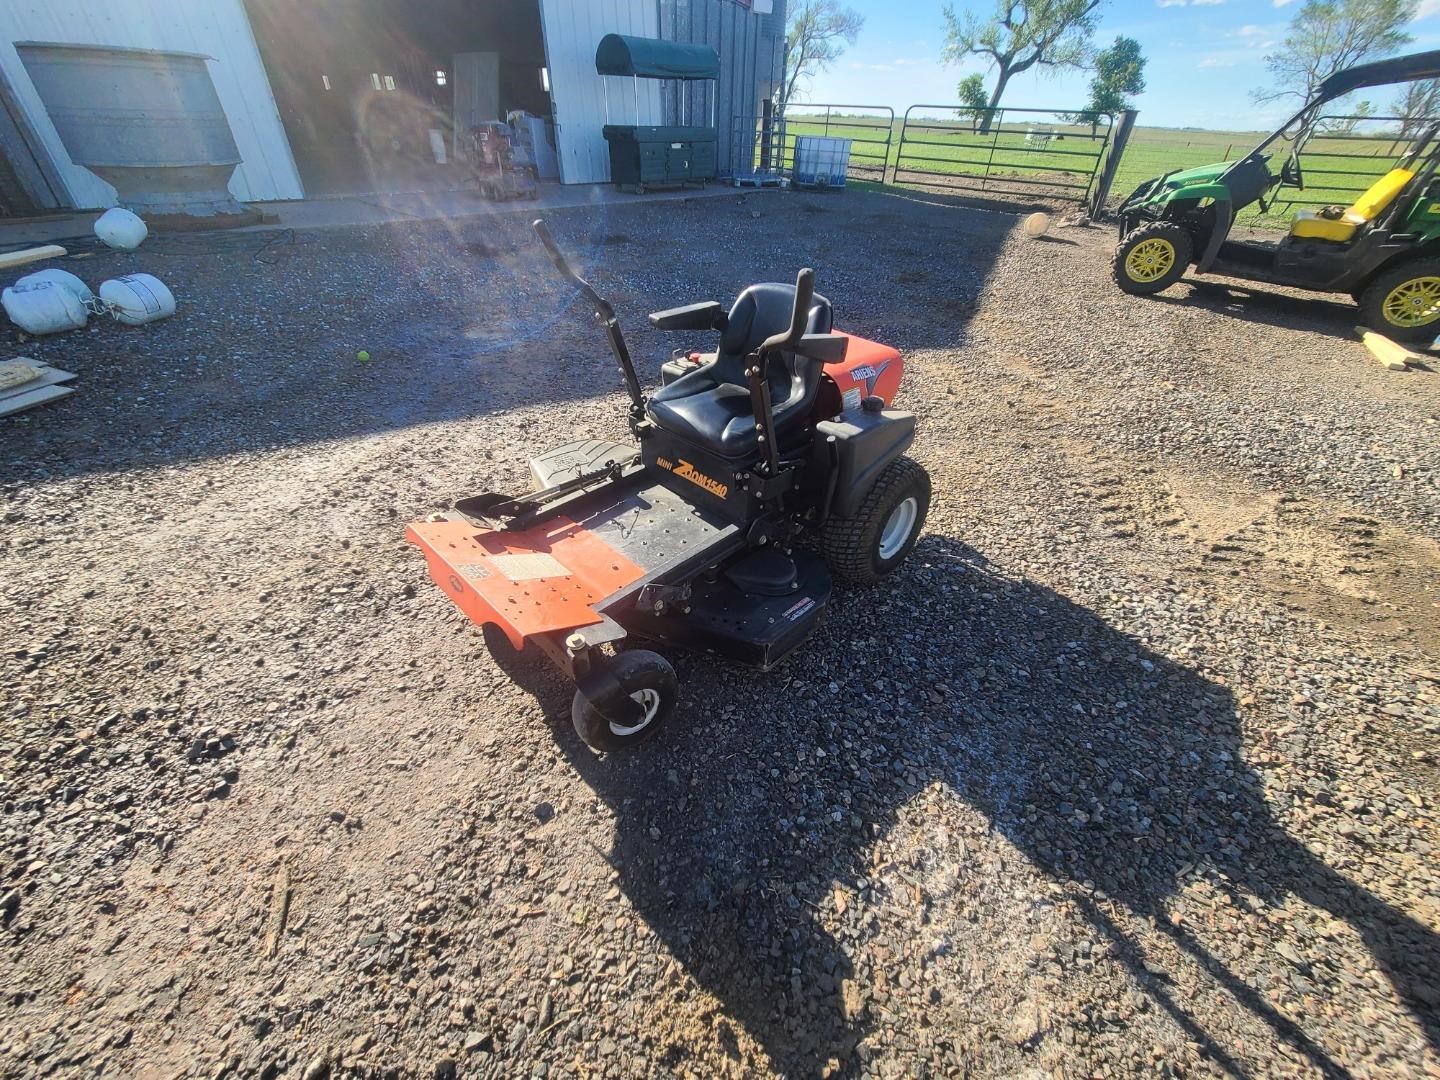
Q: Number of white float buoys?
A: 3